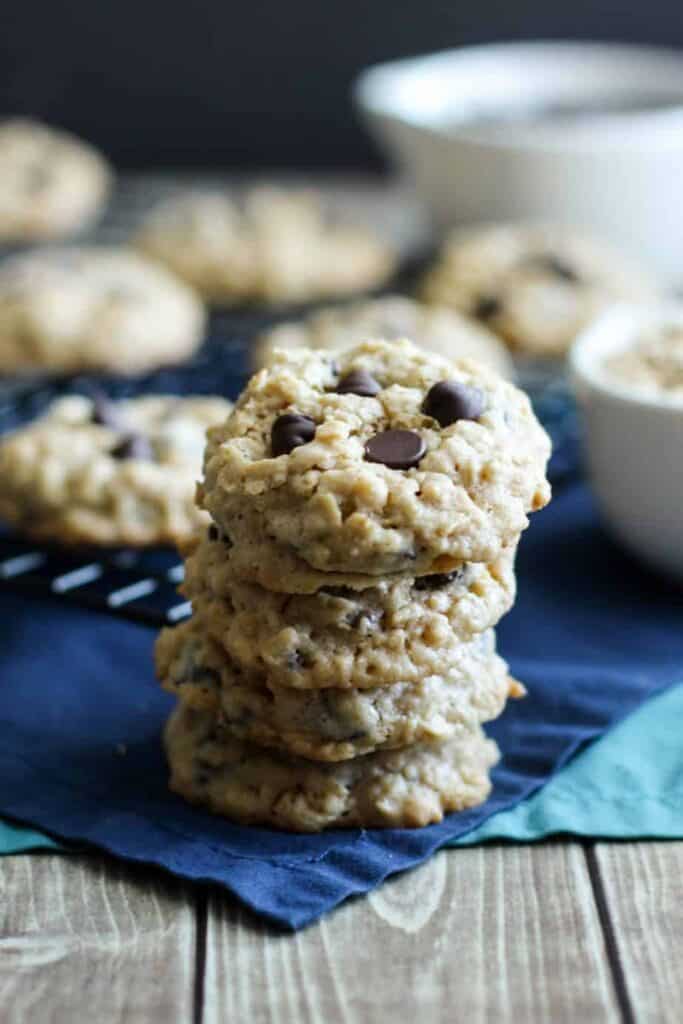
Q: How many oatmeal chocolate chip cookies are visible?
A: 10